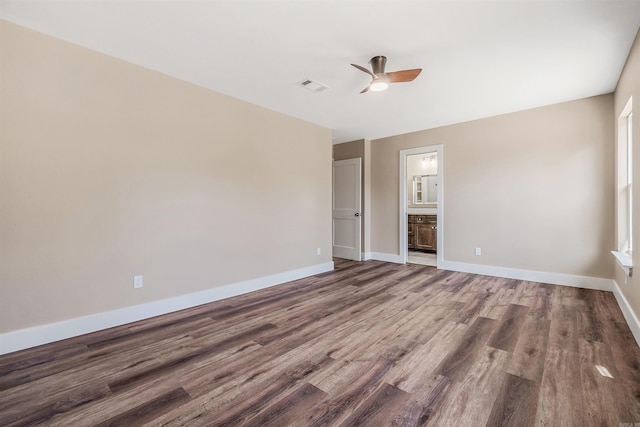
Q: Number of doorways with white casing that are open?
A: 1